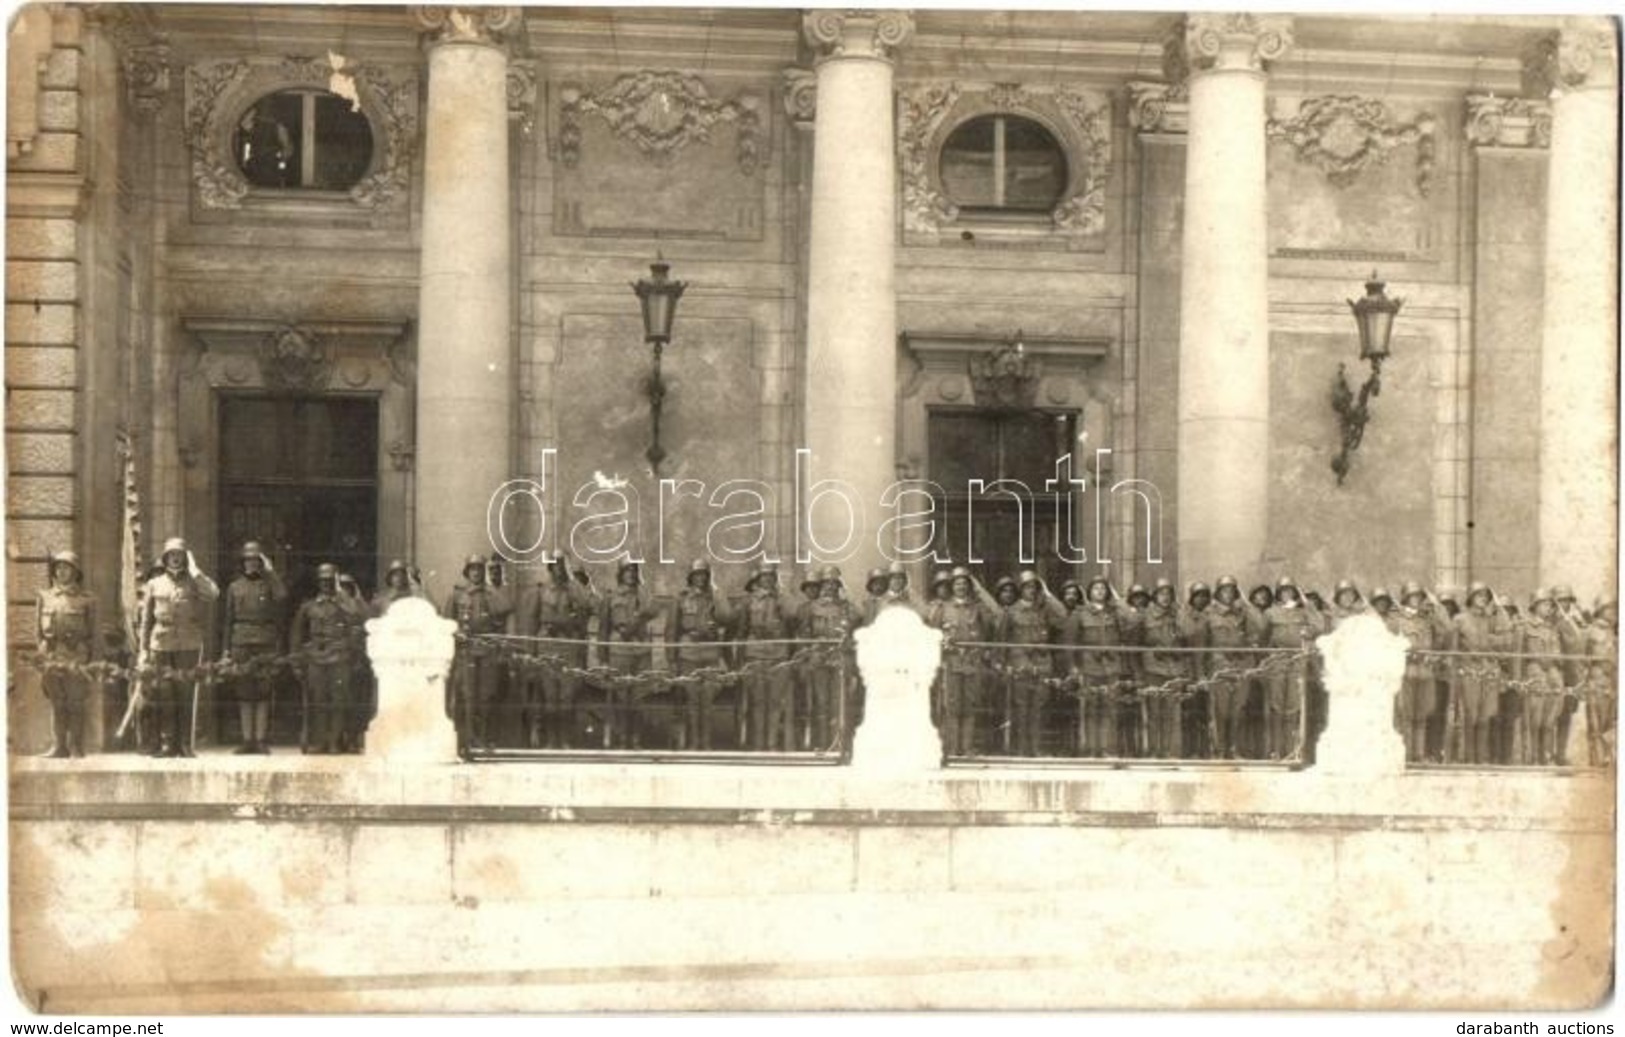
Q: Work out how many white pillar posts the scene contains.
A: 3